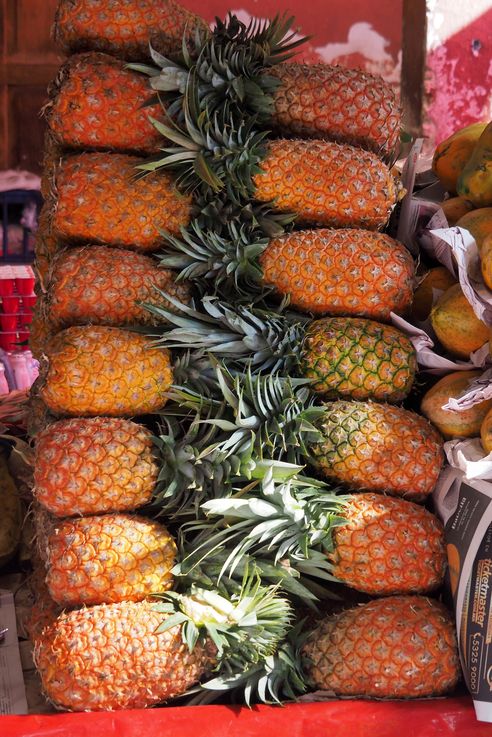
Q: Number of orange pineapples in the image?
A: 14